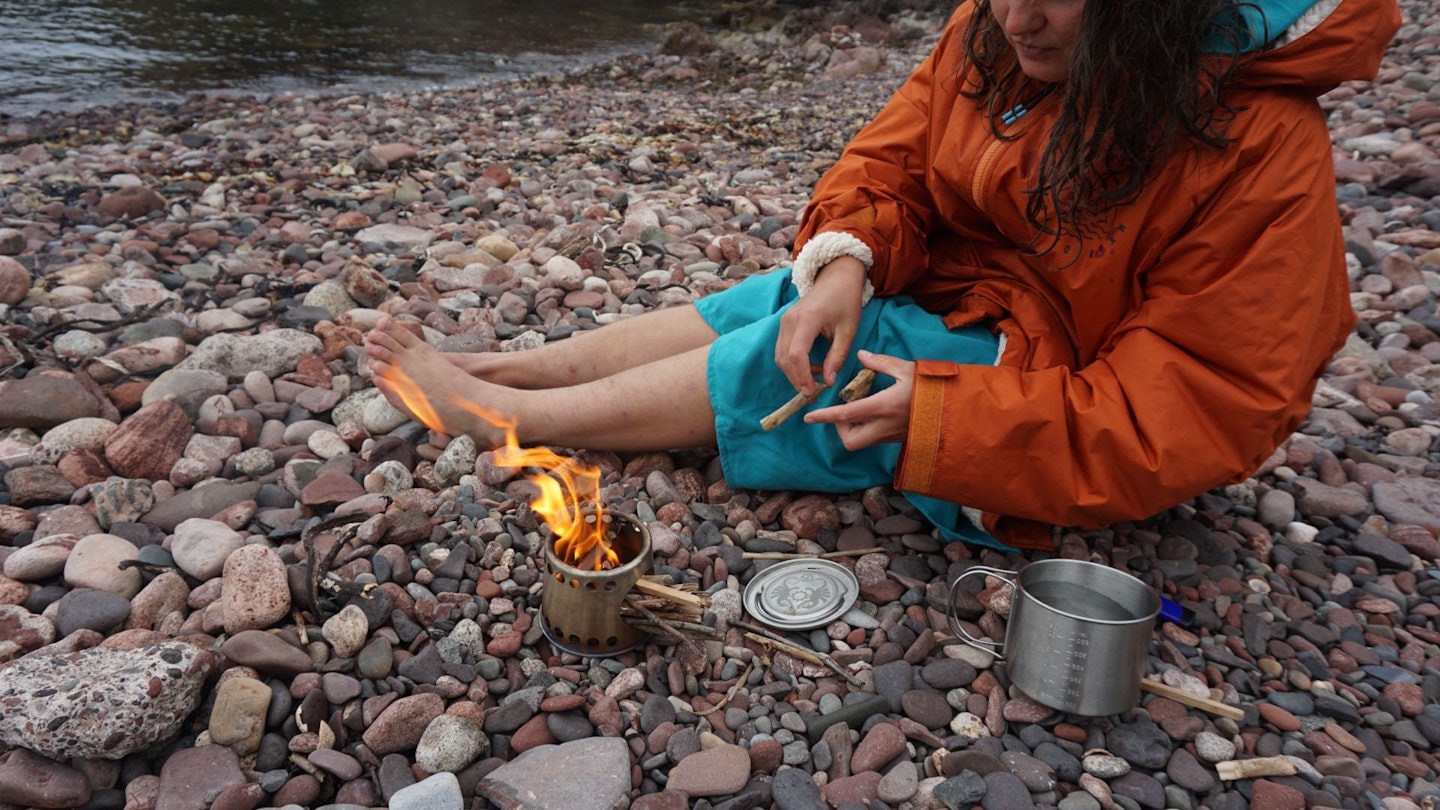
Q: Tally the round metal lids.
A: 1